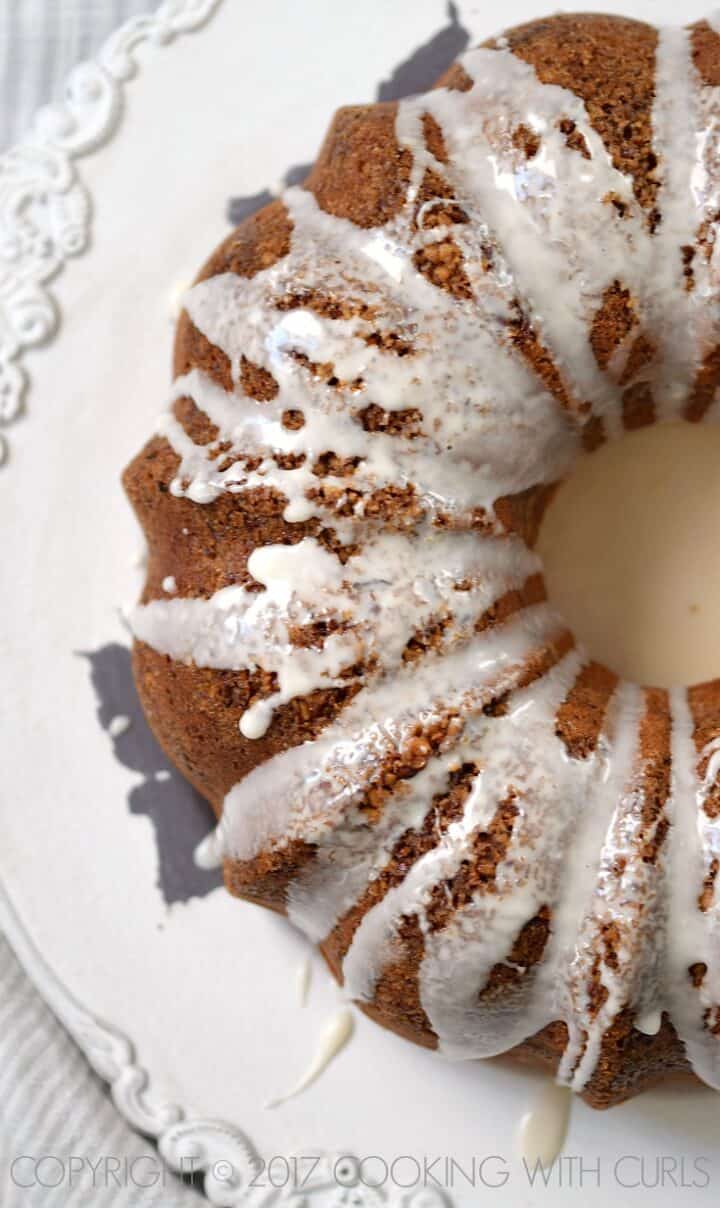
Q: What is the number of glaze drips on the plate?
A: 3